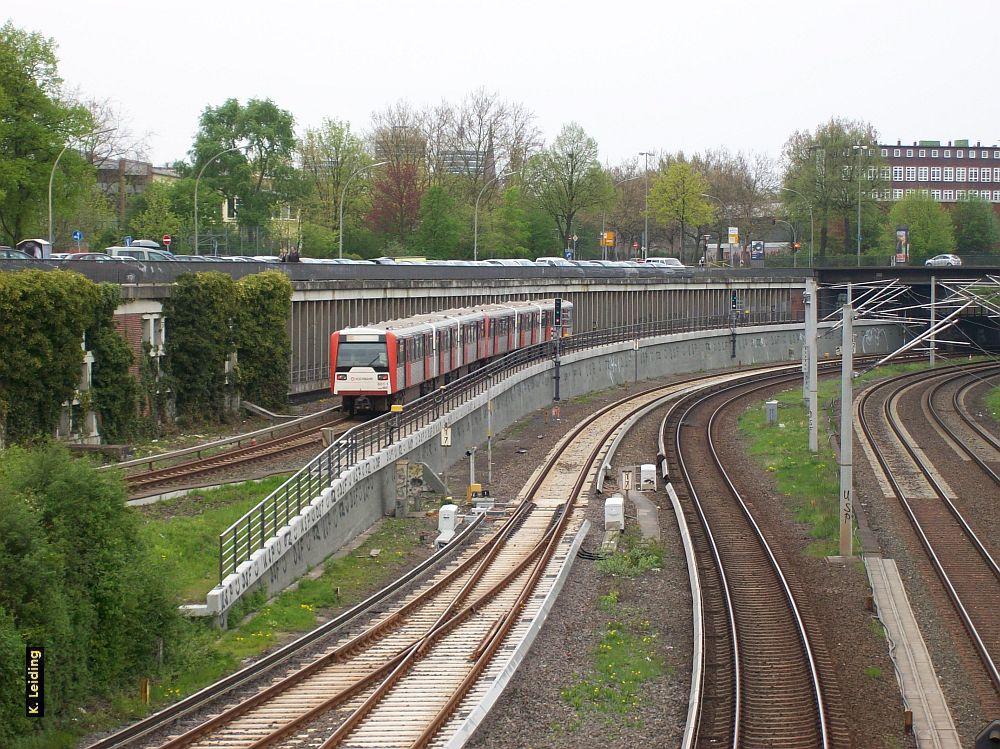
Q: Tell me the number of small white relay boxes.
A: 3